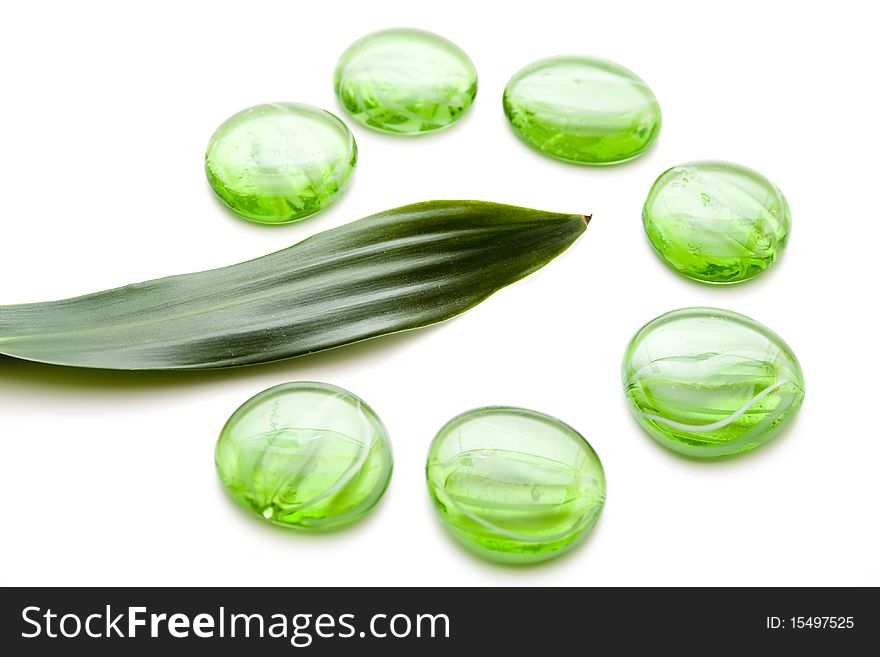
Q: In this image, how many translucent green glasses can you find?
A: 7